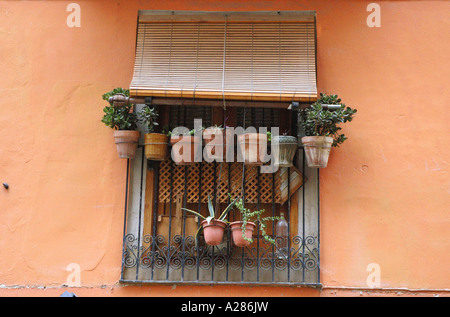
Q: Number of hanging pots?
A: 9